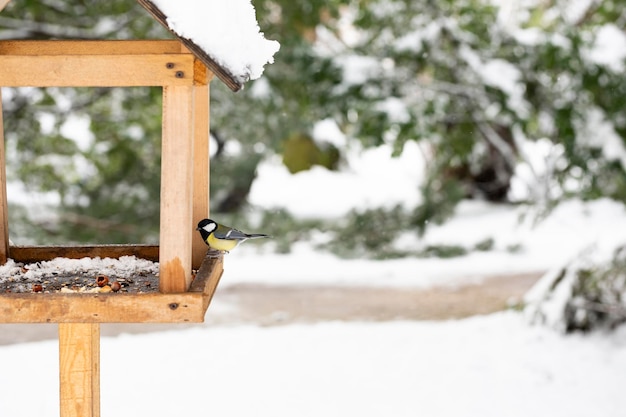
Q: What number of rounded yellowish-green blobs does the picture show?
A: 1